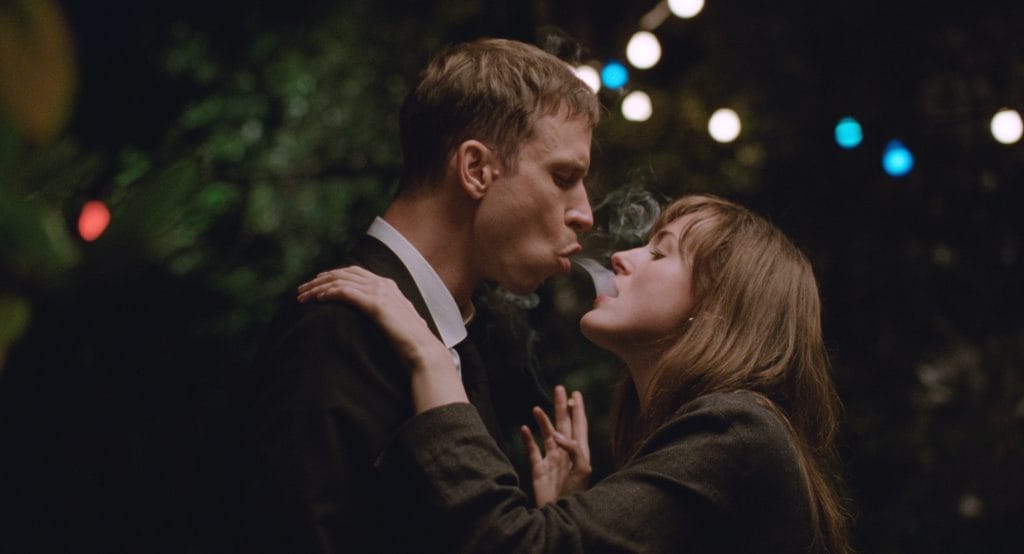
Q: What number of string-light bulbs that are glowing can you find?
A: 10